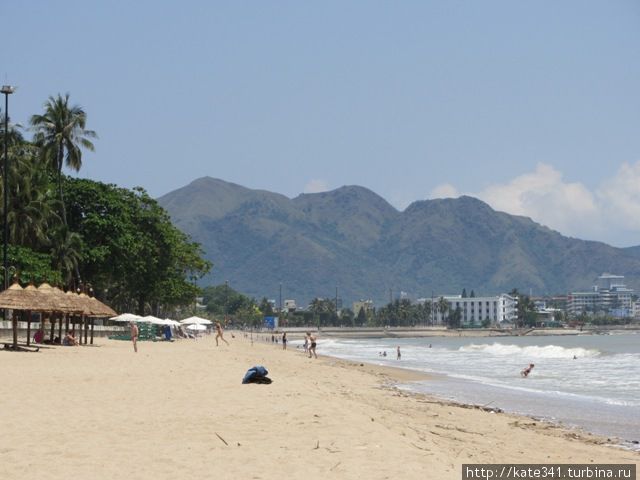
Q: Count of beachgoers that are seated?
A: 1